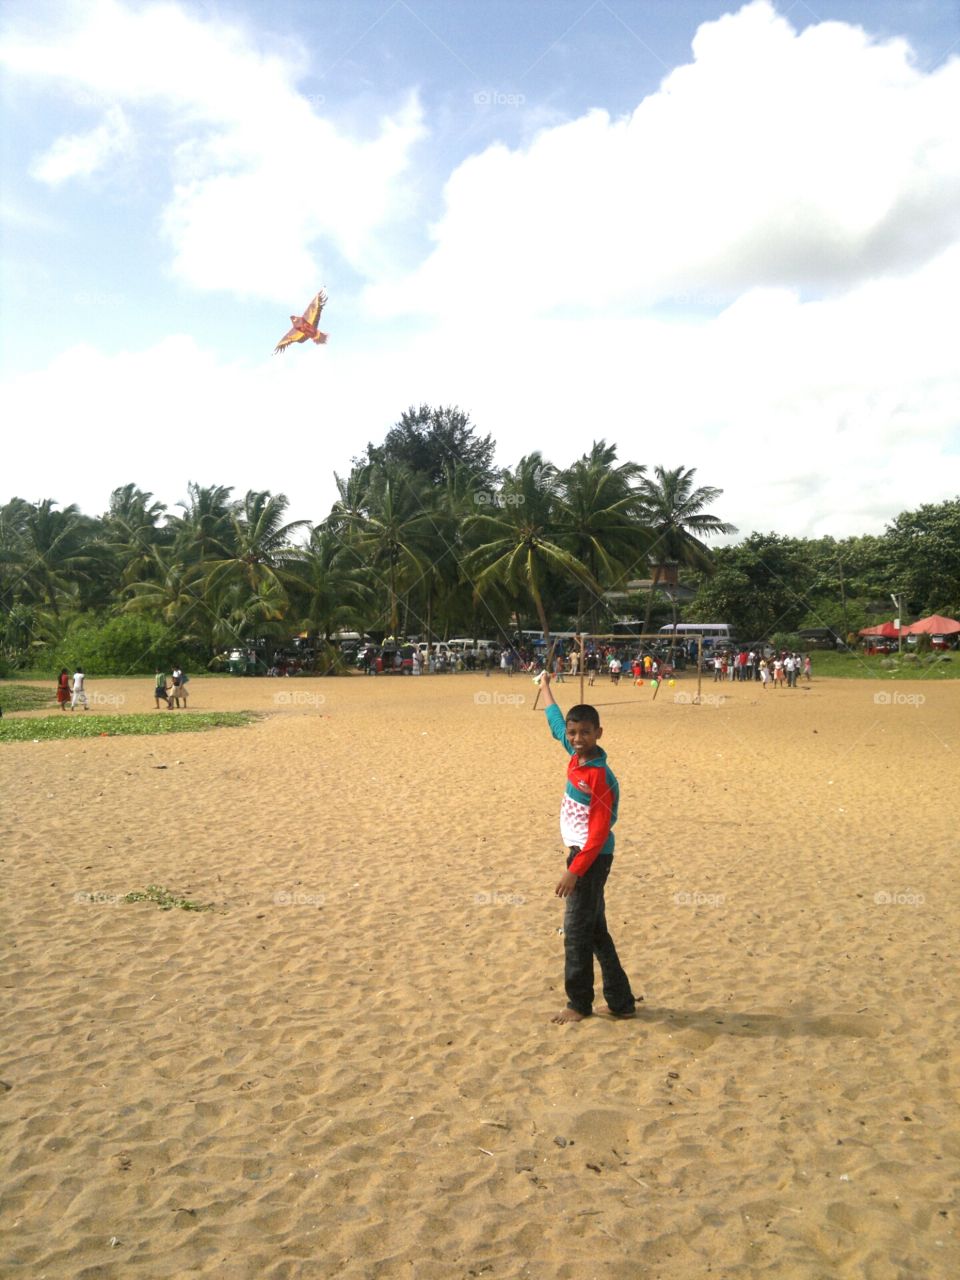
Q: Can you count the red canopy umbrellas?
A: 2